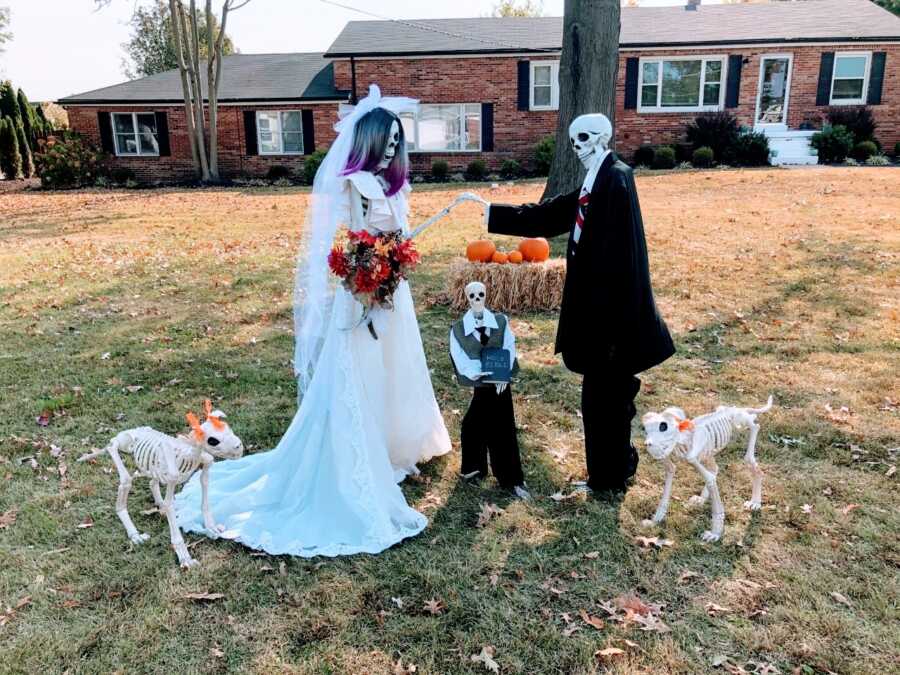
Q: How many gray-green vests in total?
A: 1